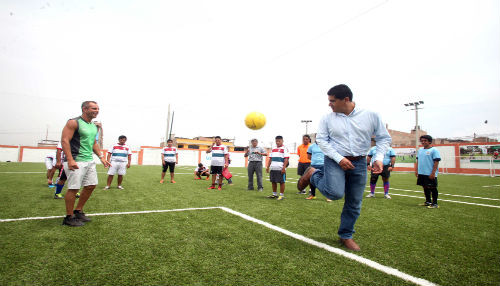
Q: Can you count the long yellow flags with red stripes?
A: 0